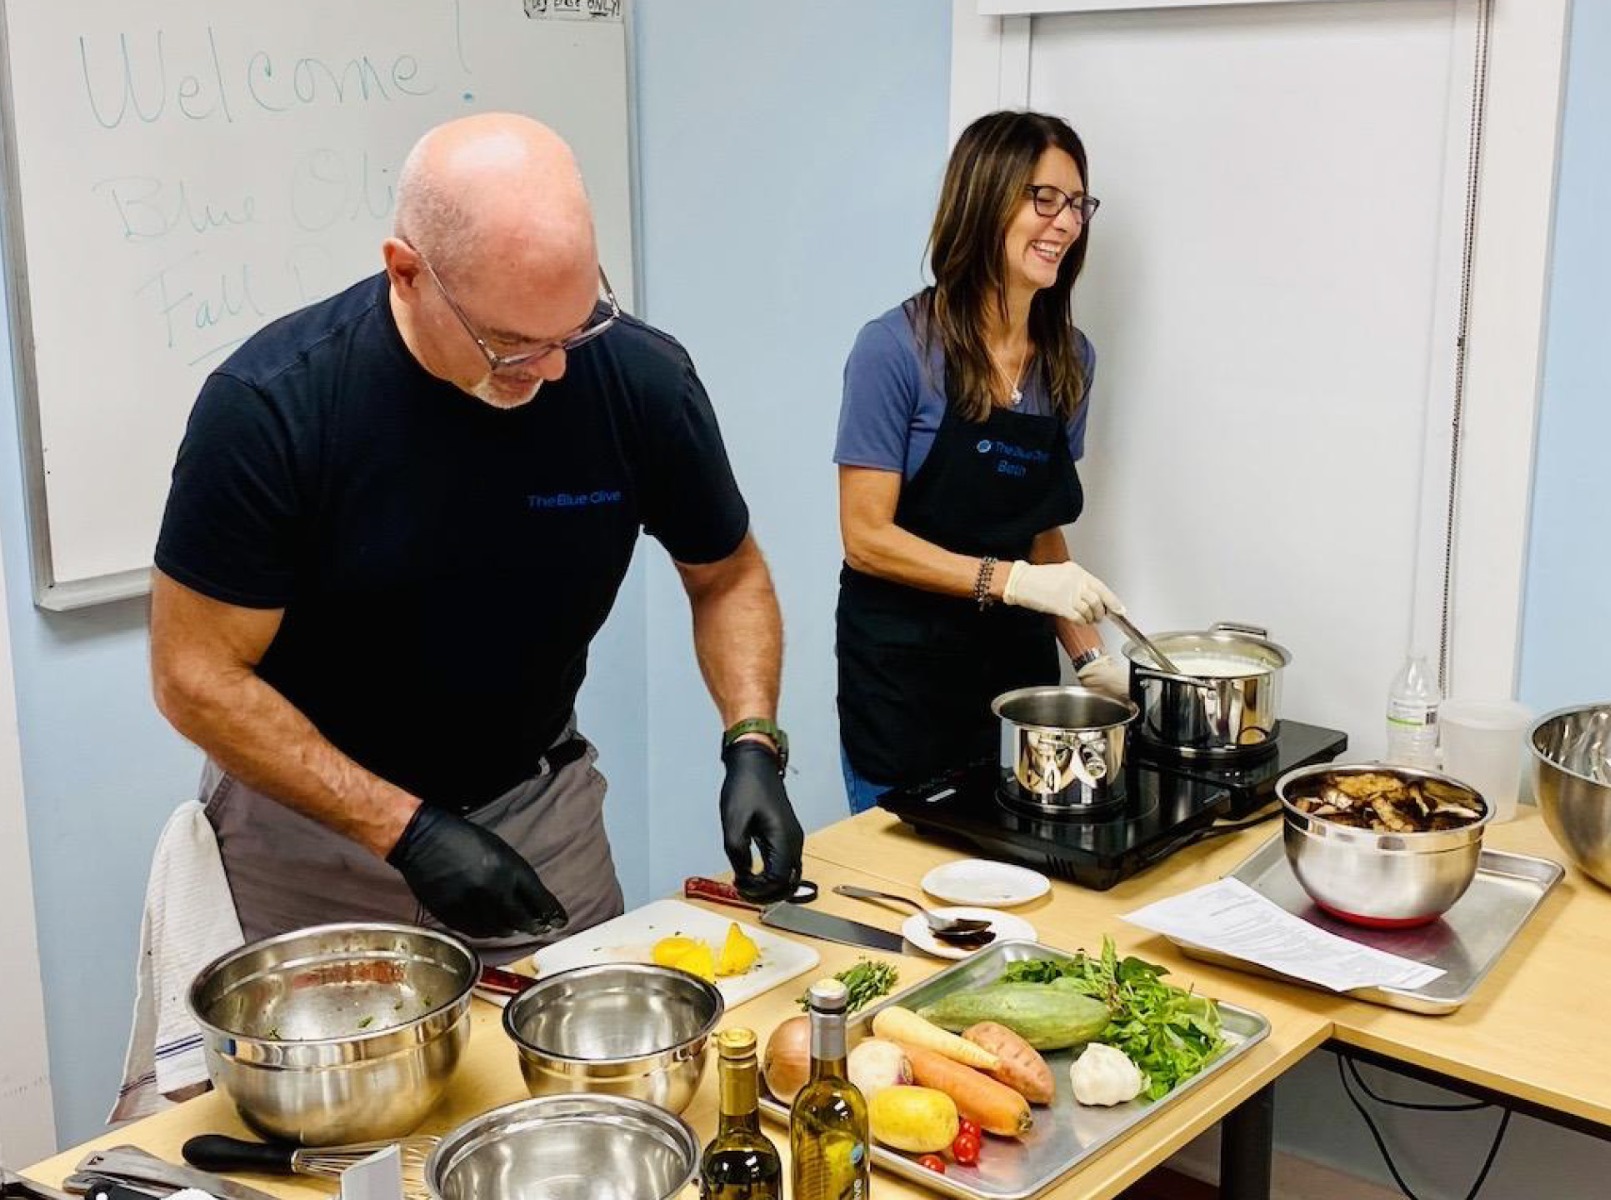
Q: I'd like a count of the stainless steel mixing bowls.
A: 5